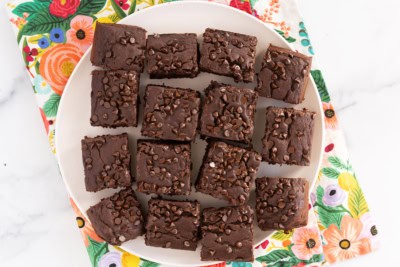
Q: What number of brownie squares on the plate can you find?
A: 15